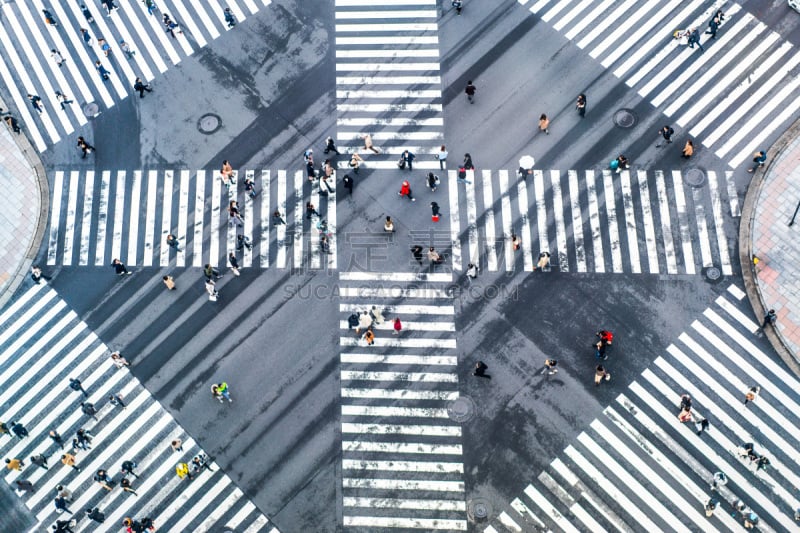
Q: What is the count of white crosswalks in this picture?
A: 8